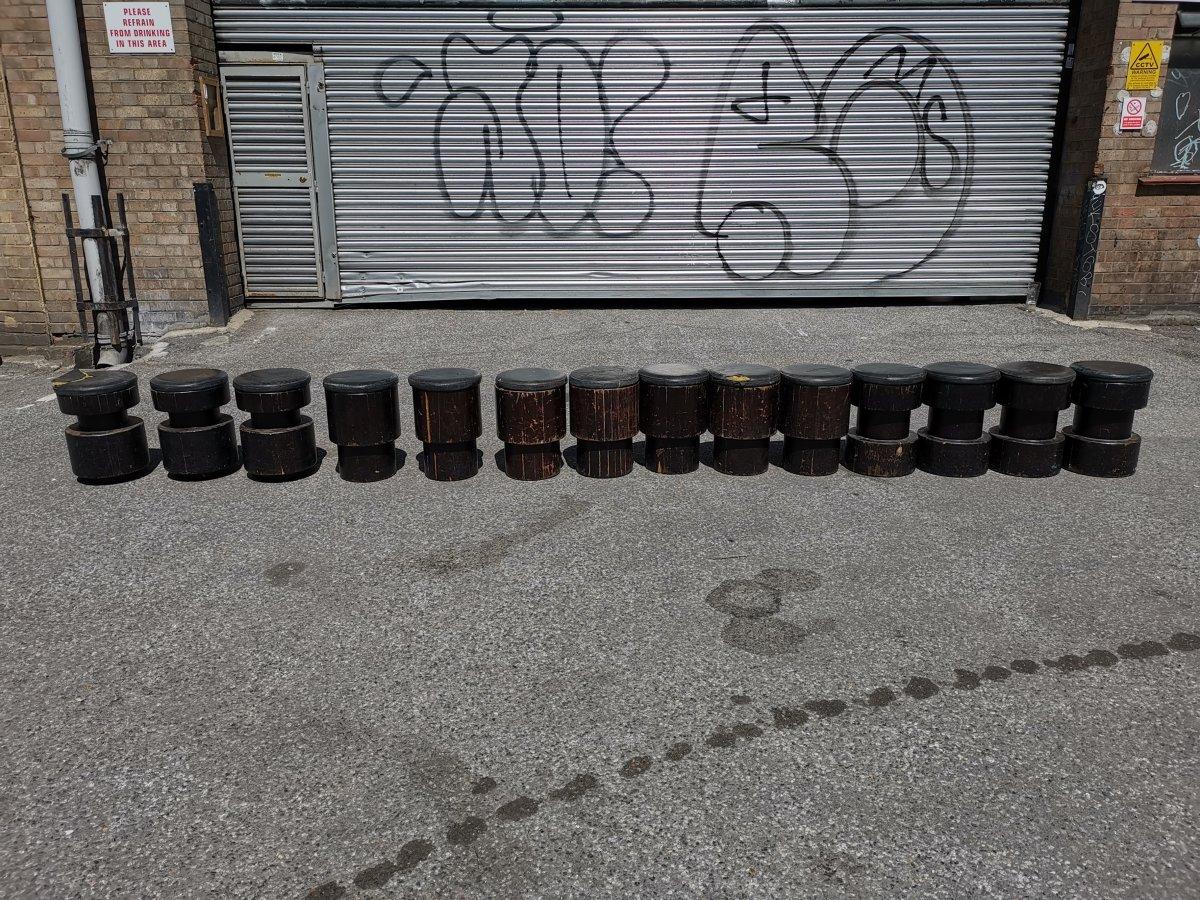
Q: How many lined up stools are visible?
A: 14